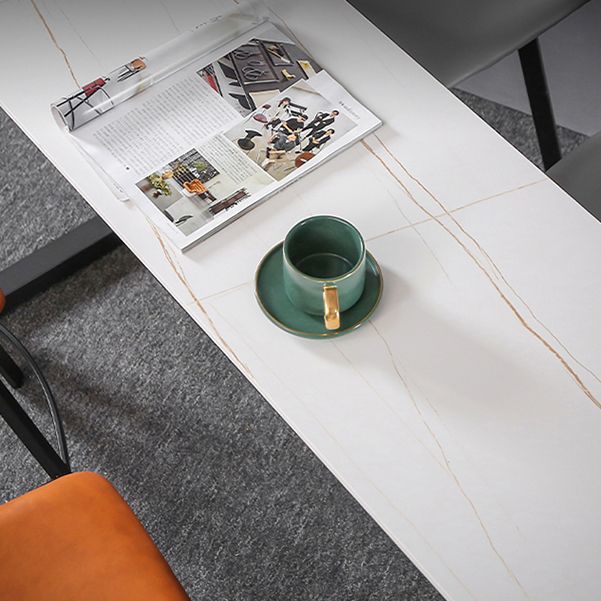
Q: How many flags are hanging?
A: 0